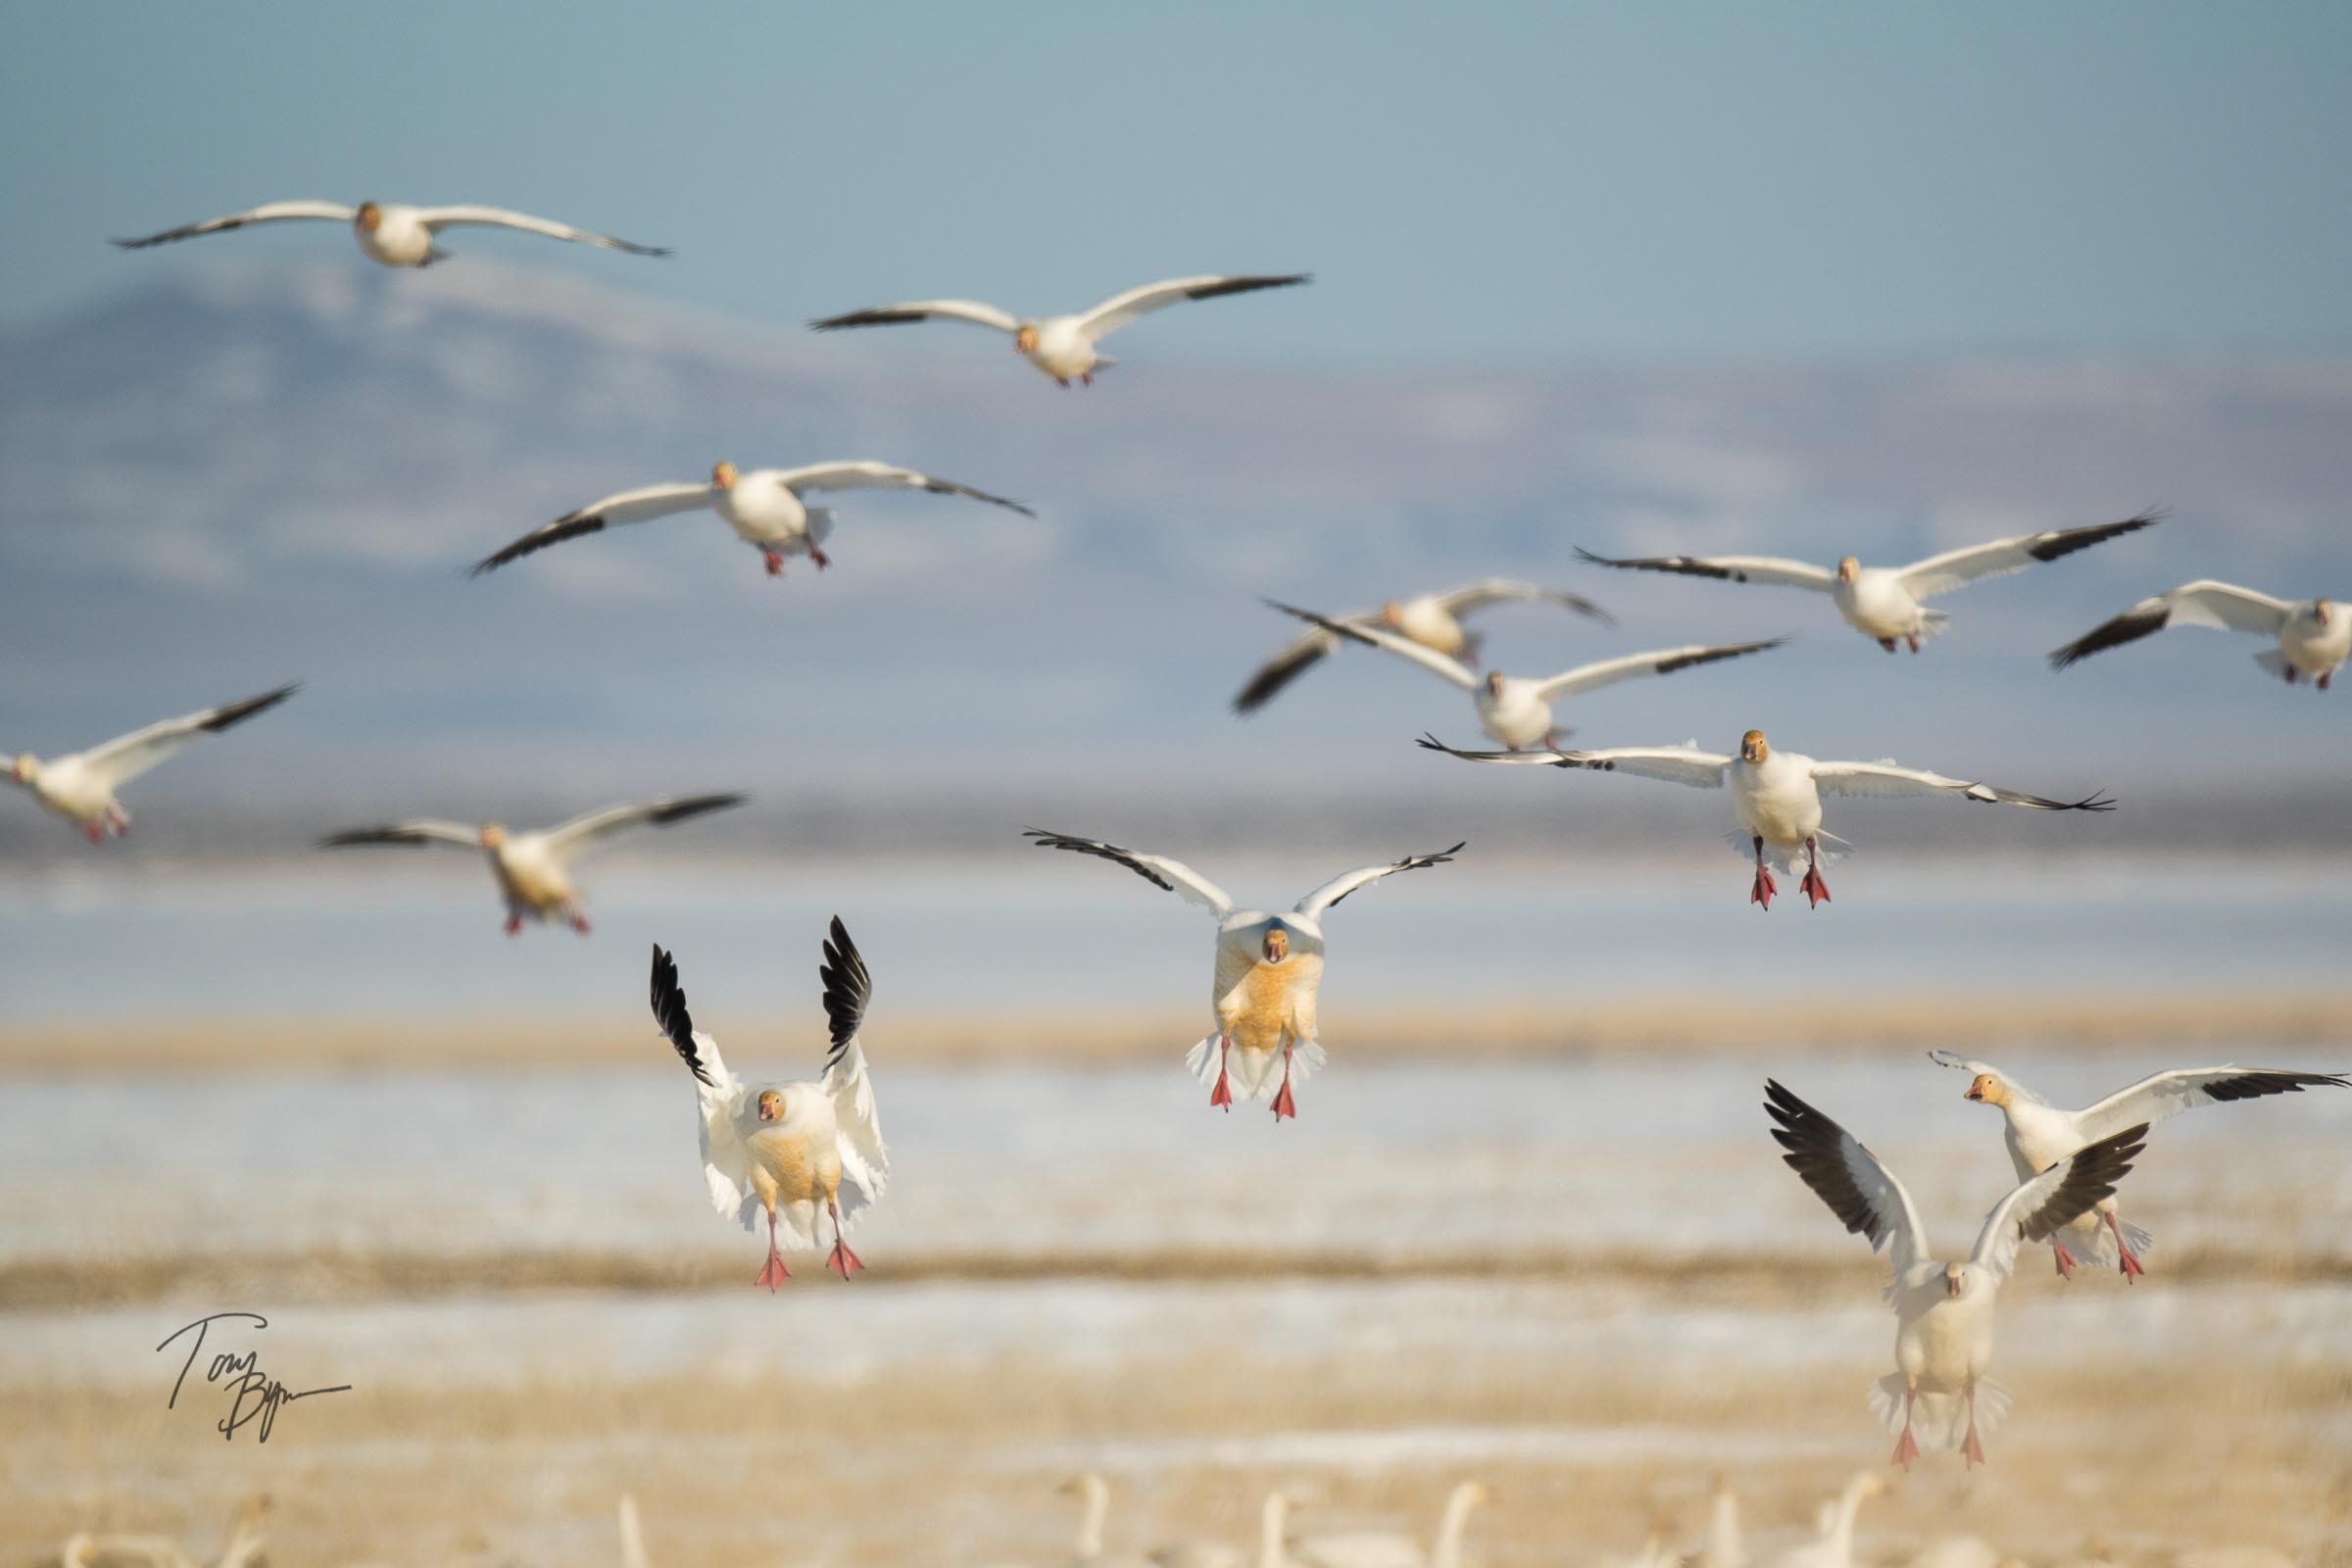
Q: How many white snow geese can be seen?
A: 14